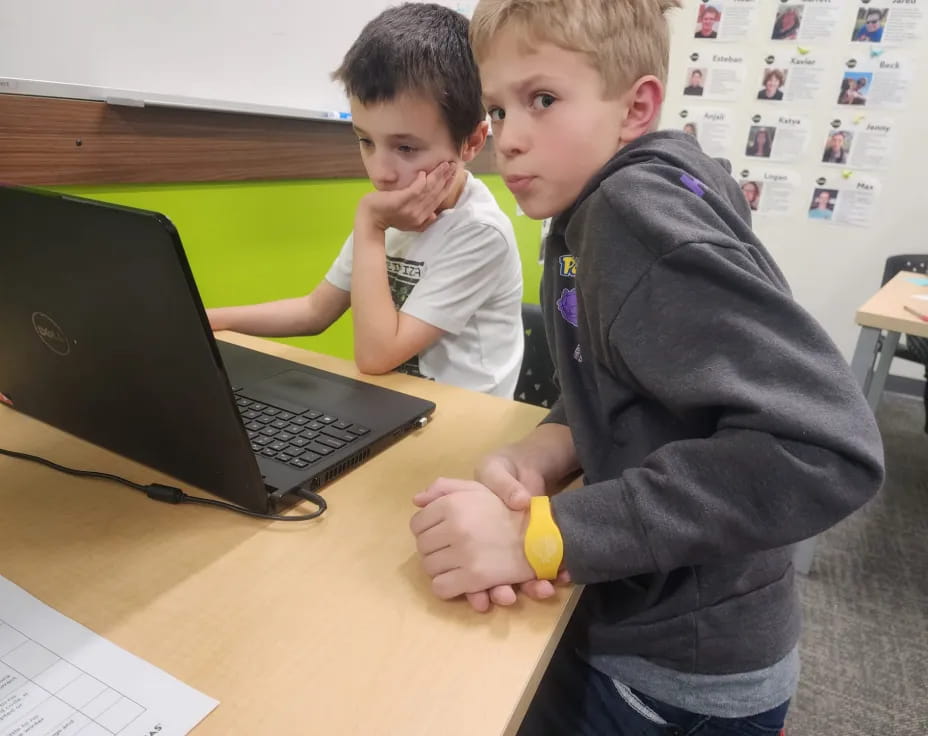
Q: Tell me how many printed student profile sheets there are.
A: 11